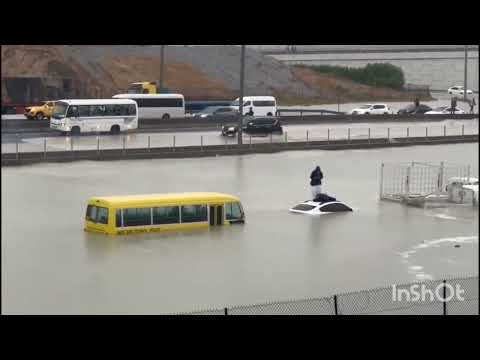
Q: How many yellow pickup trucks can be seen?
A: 1